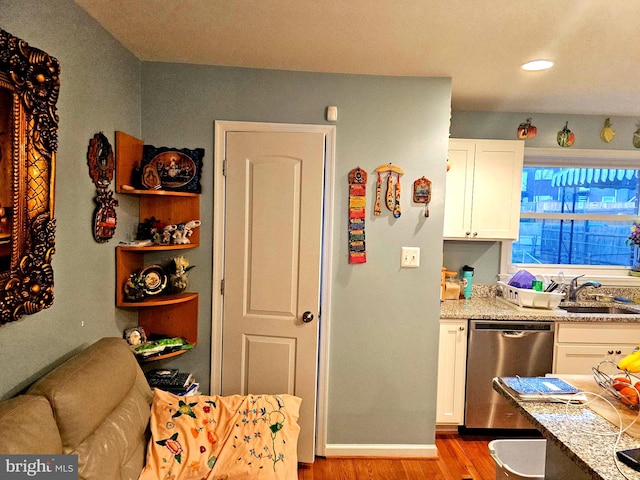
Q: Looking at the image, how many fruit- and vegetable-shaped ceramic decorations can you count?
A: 4